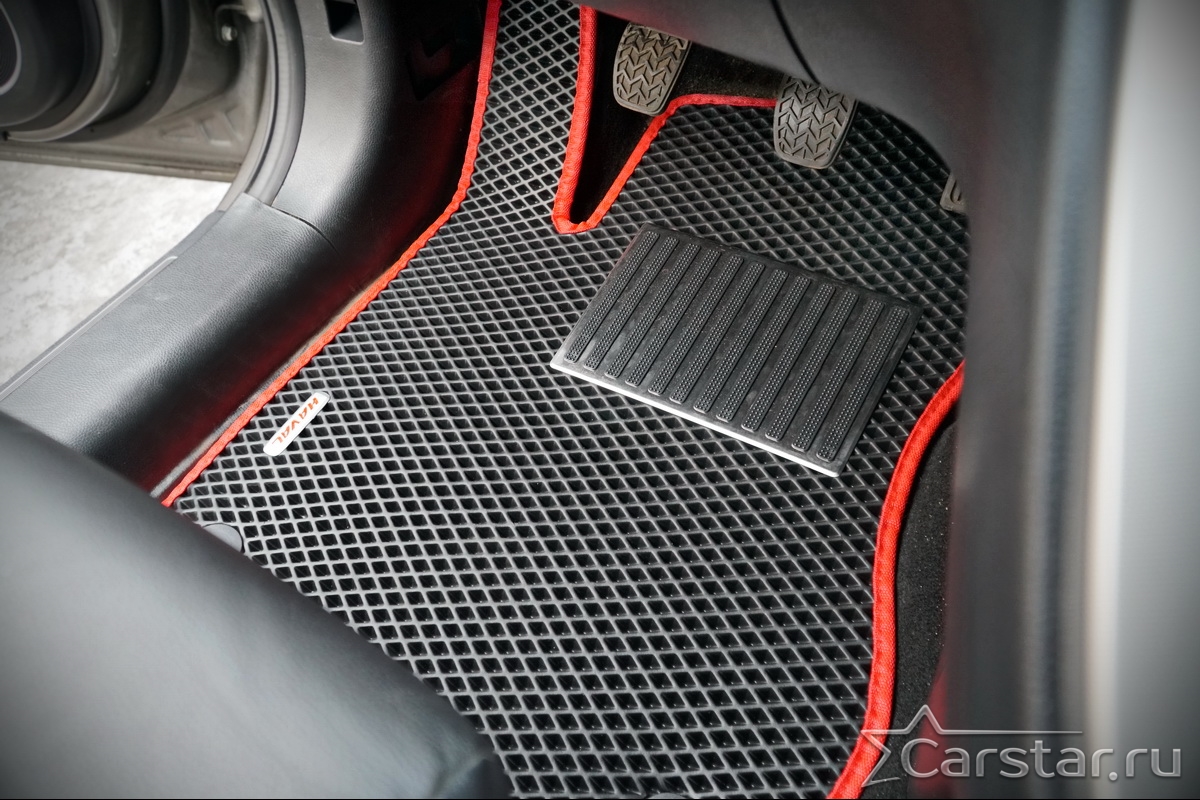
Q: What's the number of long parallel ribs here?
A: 12